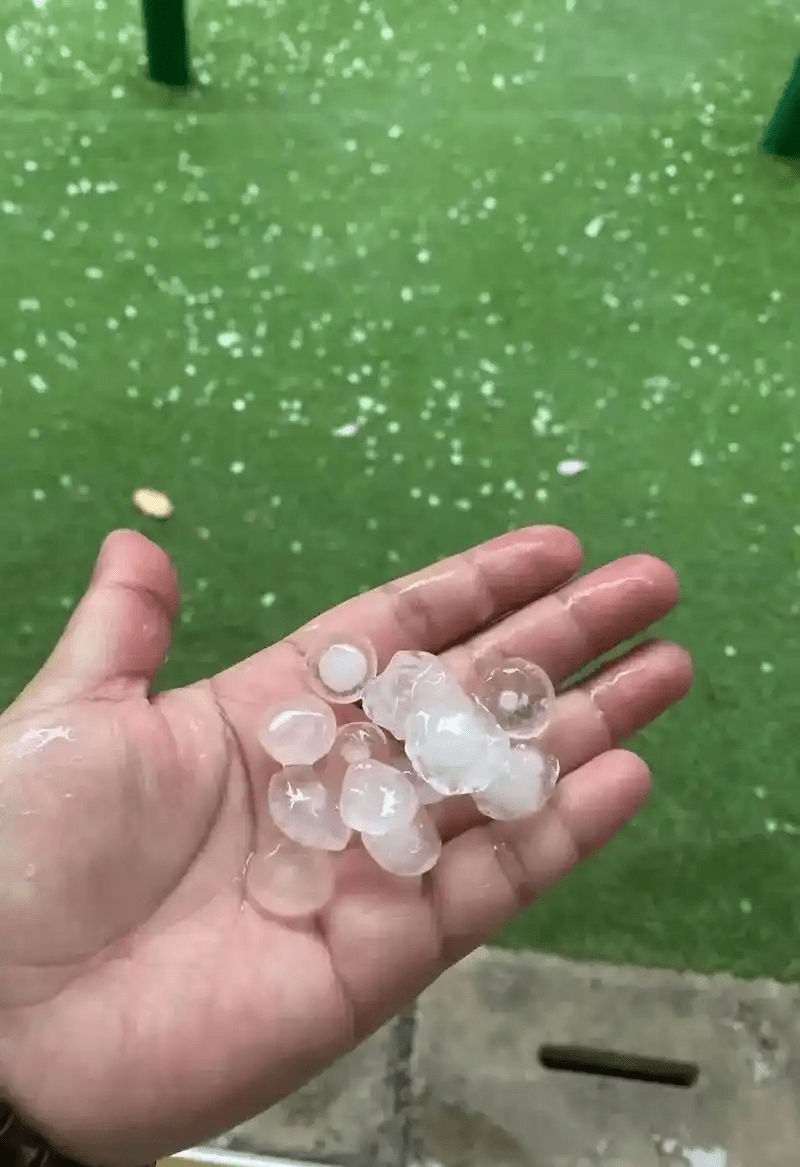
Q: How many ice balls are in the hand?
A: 12